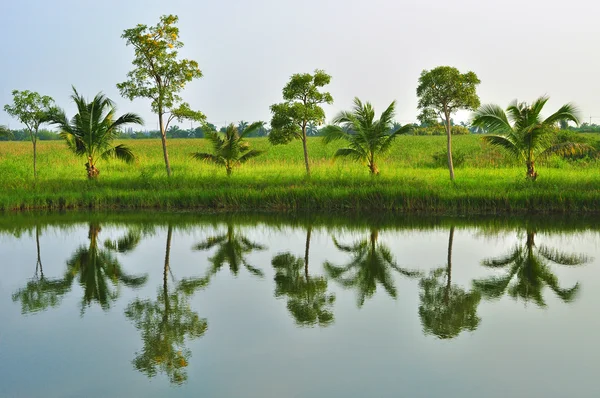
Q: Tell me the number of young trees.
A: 8